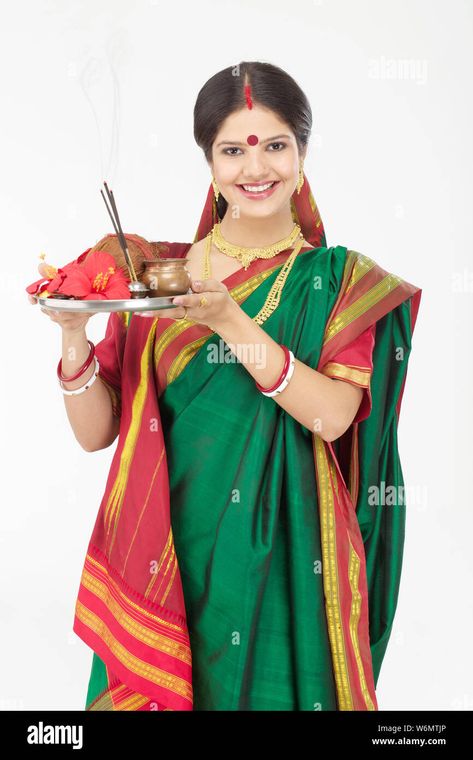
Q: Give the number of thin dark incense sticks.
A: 3